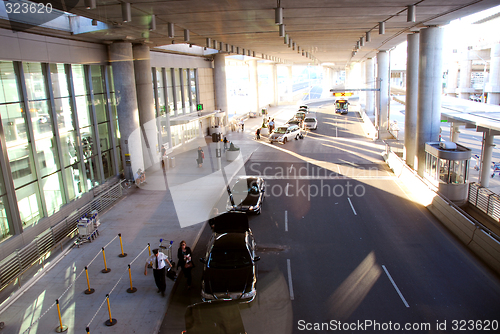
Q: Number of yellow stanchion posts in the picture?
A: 8